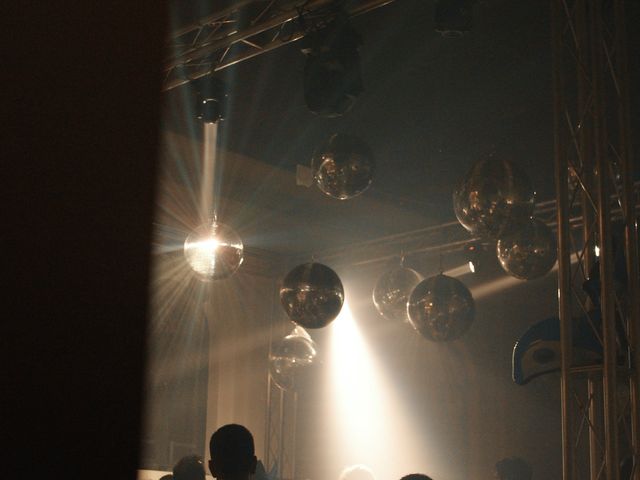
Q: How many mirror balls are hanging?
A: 8